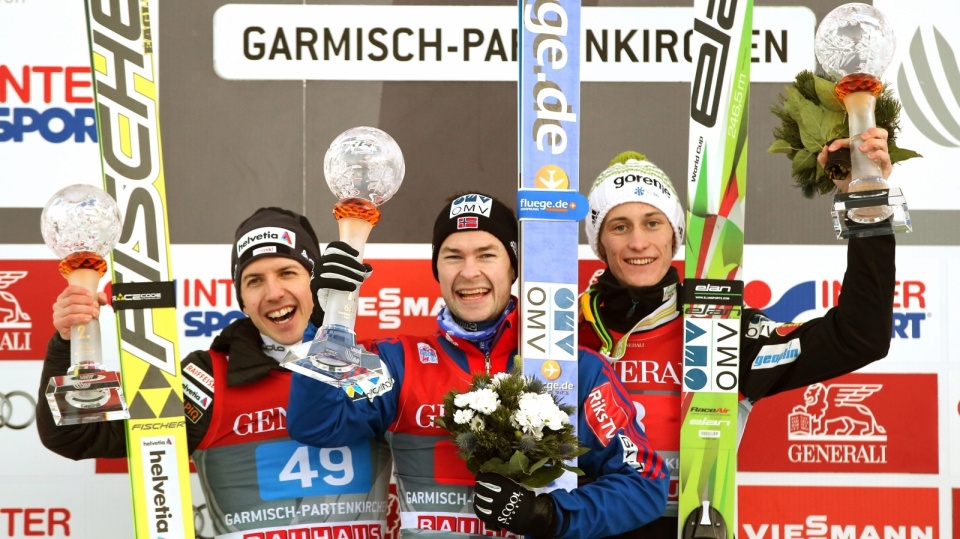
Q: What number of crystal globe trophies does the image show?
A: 3